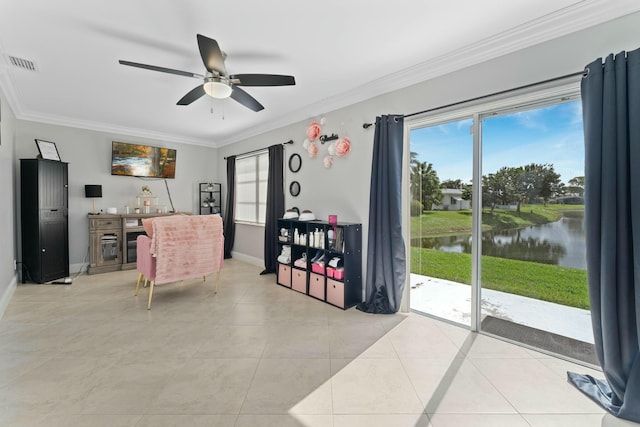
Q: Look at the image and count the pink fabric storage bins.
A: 4